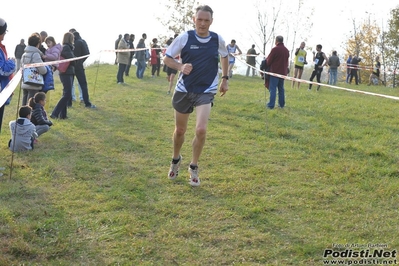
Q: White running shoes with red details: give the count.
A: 2